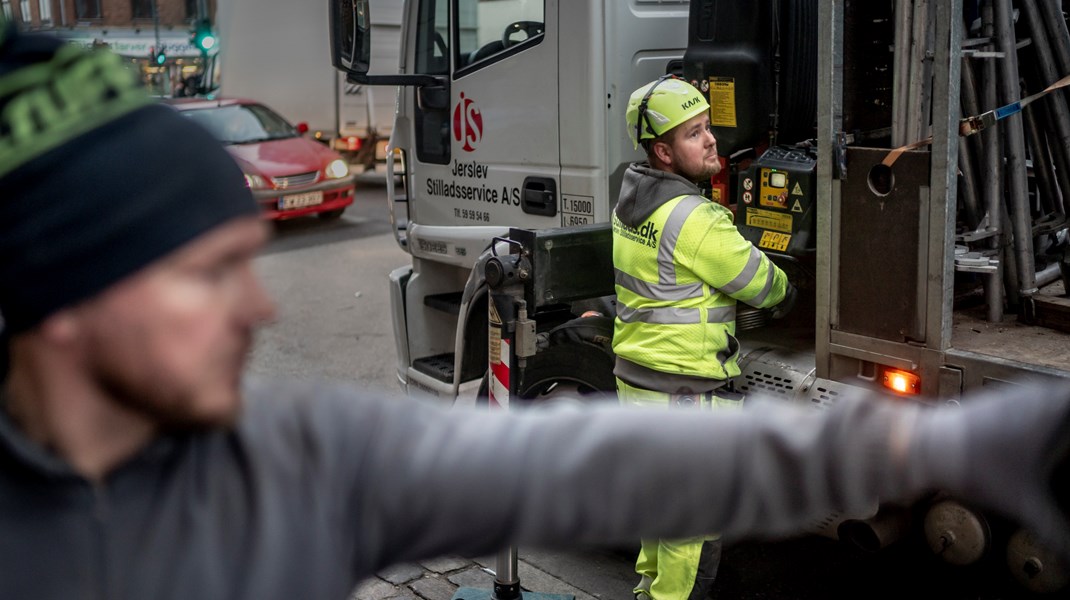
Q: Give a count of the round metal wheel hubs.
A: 2